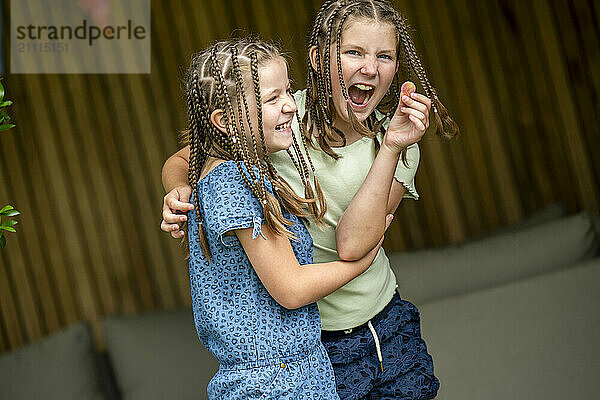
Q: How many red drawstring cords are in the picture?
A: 0